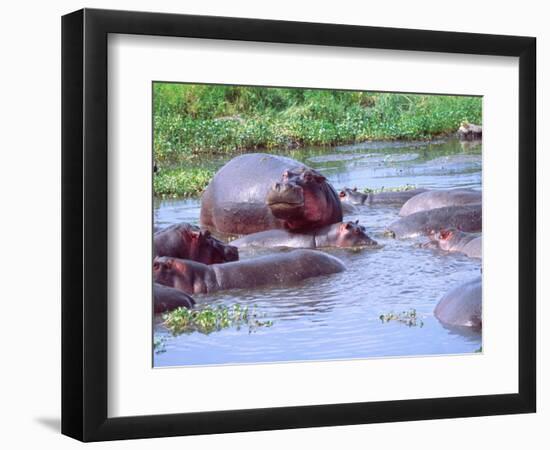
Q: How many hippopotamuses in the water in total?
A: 10